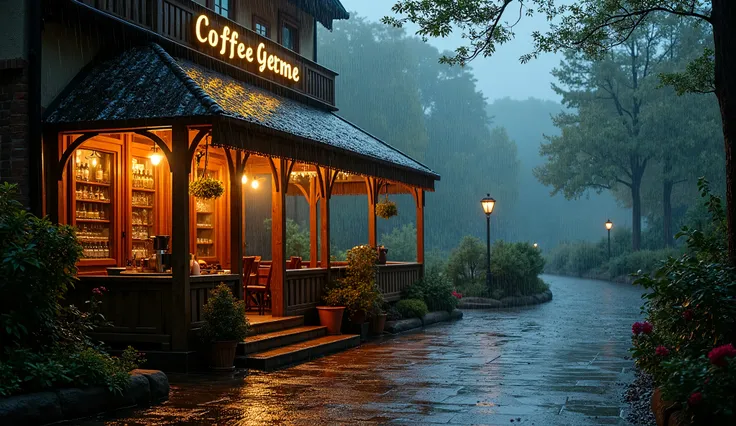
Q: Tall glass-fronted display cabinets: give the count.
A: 3